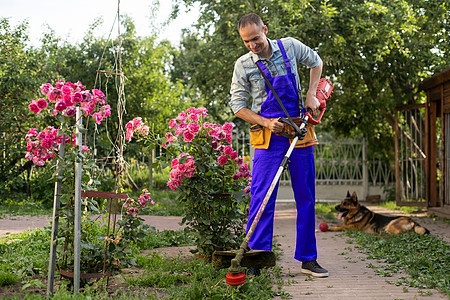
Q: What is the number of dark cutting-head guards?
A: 1